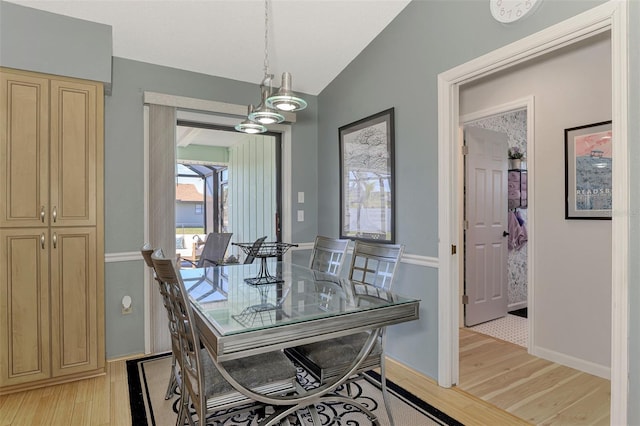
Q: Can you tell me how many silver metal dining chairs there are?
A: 4